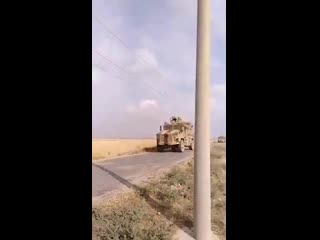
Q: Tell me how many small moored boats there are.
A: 0